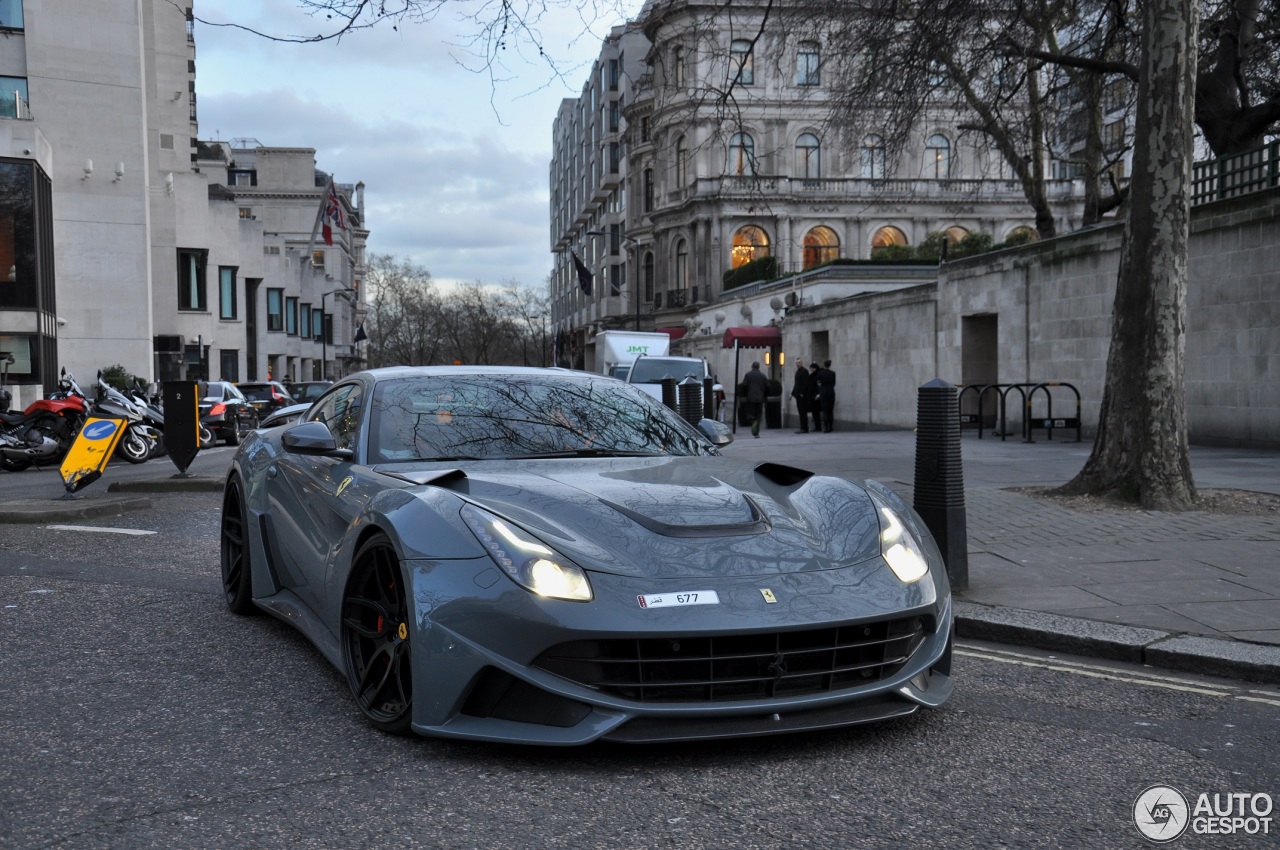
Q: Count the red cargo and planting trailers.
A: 0